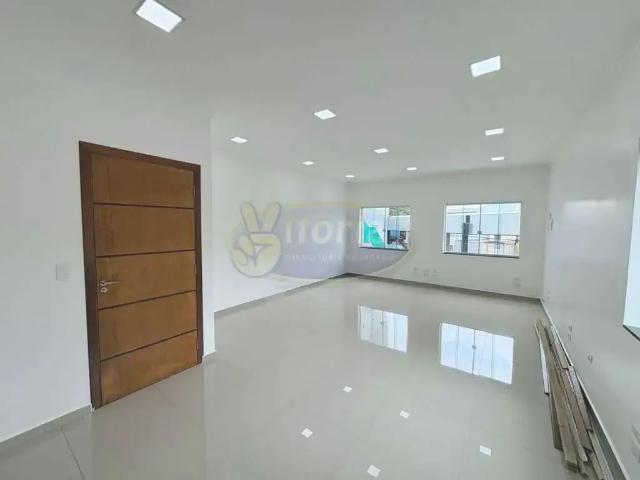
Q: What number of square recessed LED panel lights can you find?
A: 10